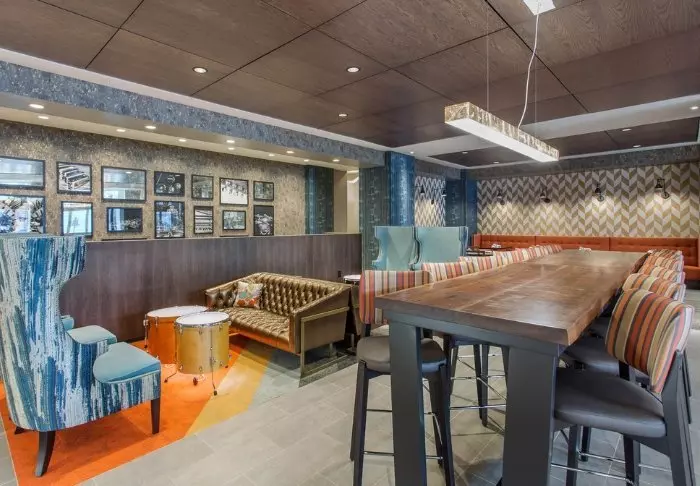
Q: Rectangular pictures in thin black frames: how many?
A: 14